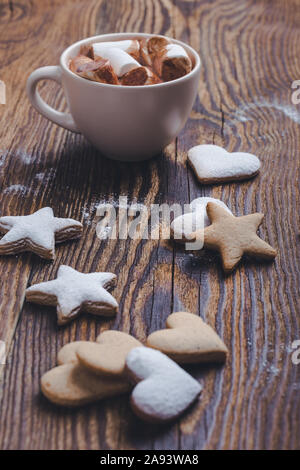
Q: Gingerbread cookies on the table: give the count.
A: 9